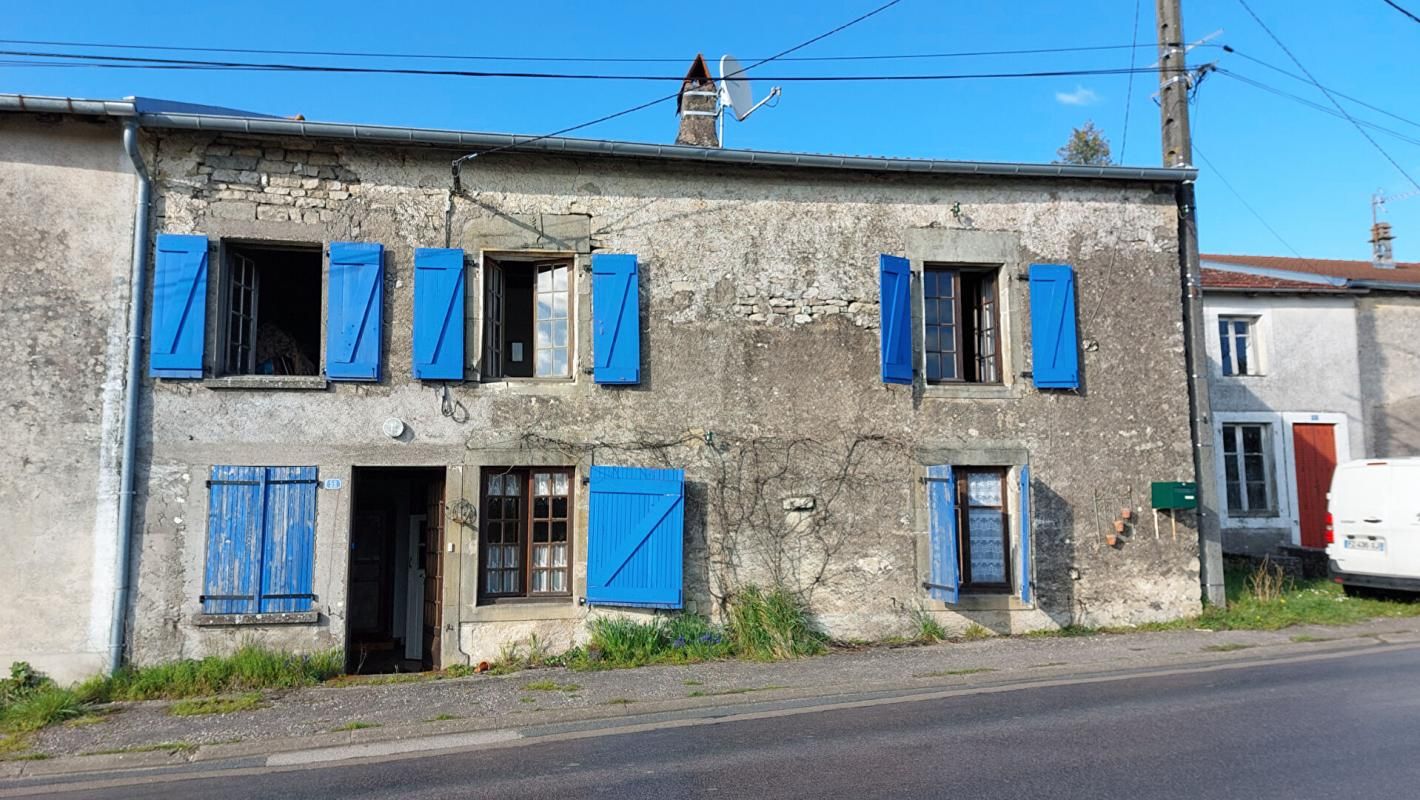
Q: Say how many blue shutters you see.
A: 11